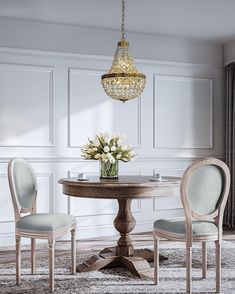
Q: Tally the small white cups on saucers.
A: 2